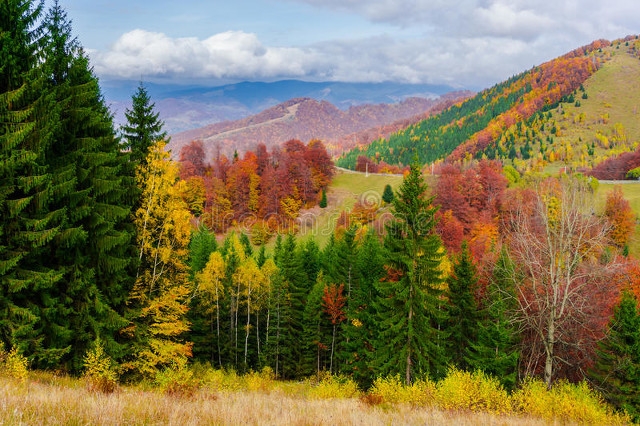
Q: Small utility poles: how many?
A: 3